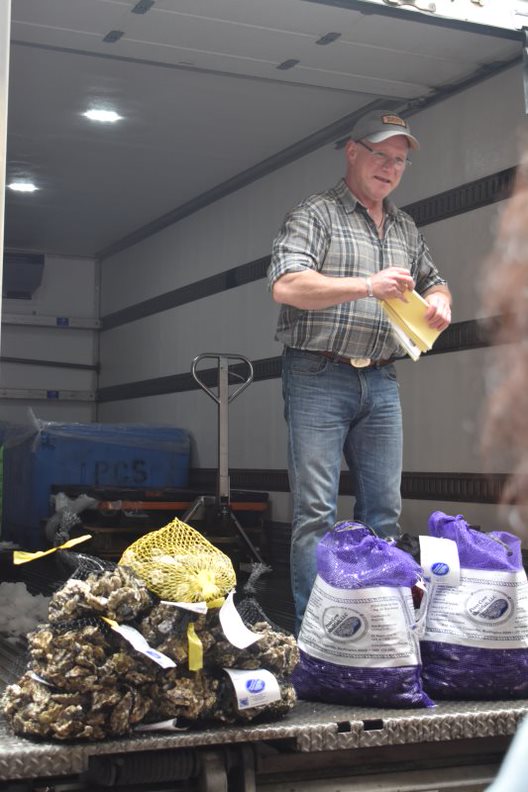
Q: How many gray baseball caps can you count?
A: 1